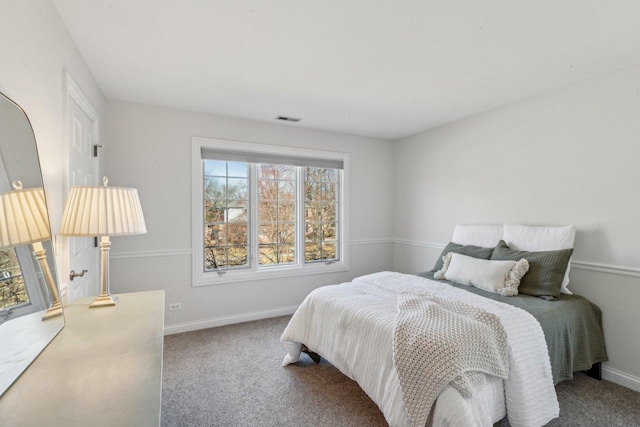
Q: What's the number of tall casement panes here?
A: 3